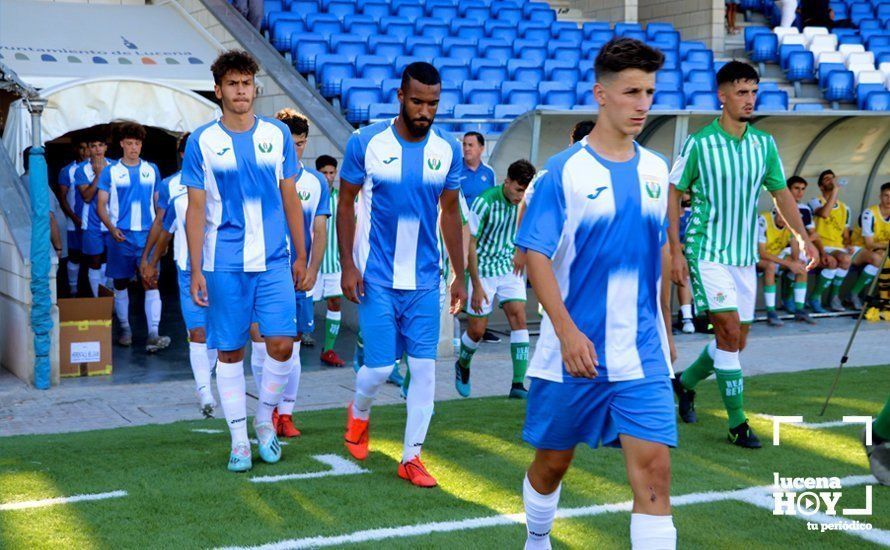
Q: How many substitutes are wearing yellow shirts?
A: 3